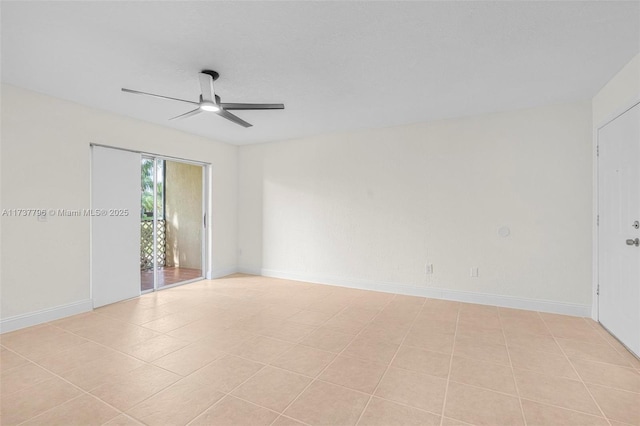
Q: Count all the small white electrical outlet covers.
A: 2